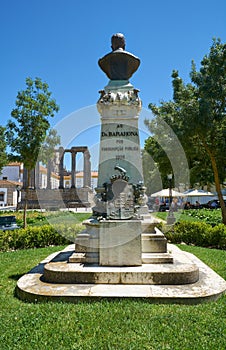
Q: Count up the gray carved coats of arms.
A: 1